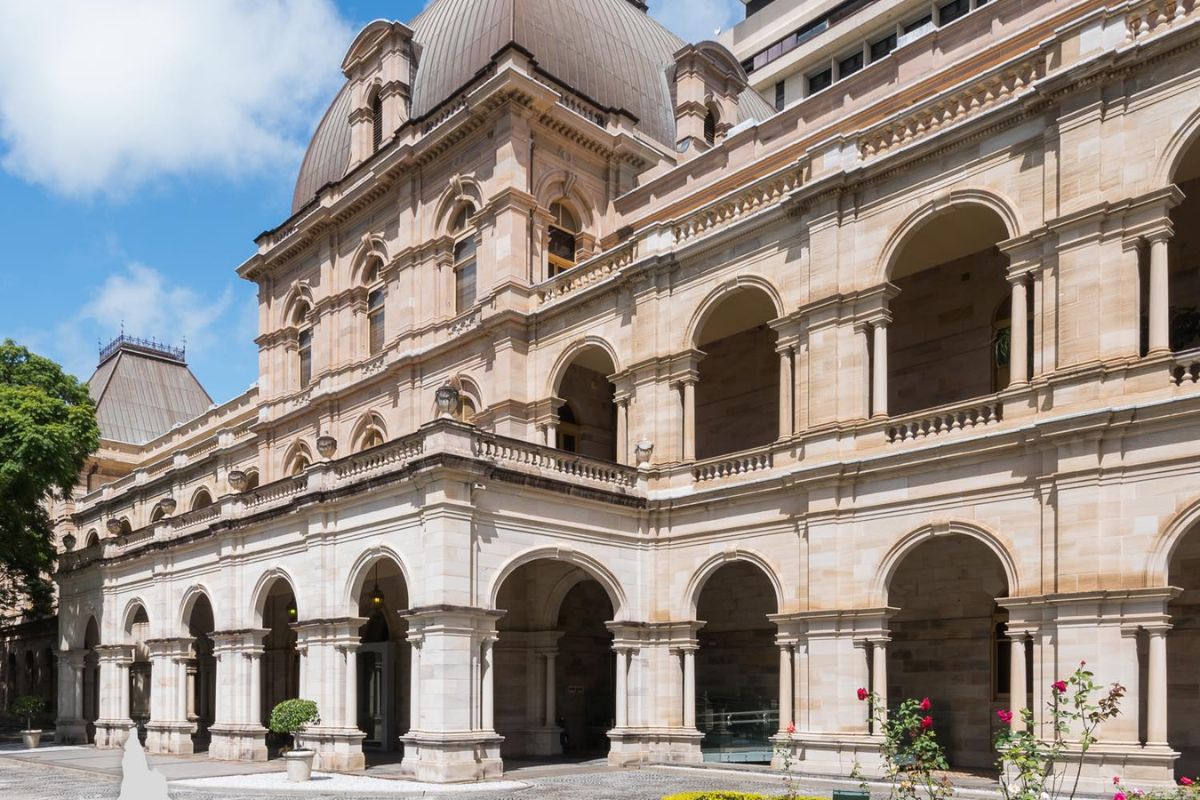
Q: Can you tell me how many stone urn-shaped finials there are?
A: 7